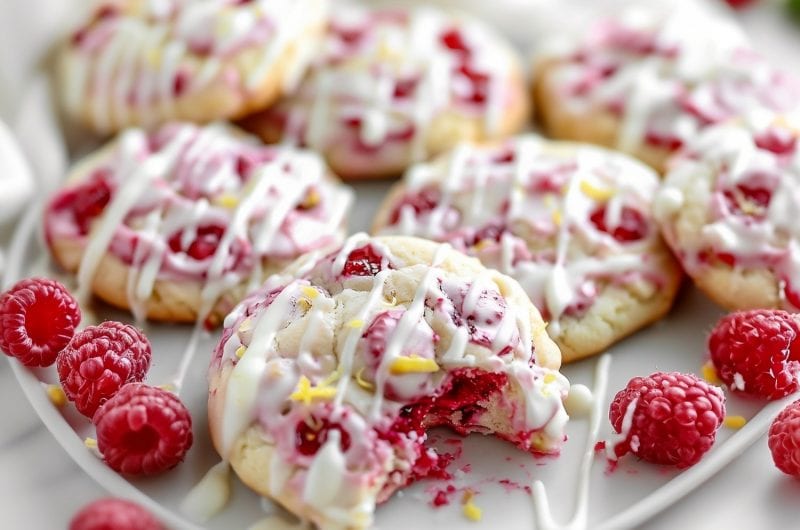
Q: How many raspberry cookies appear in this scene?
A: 7